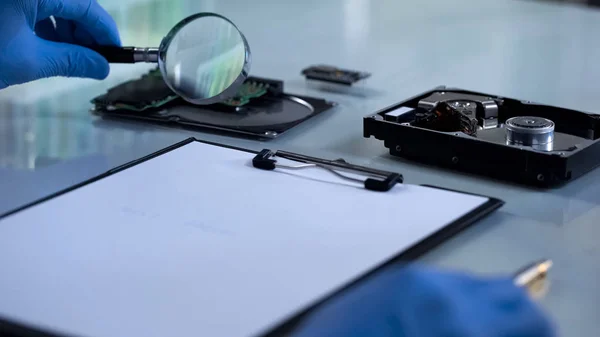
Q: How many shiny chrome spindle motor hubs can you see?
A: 1